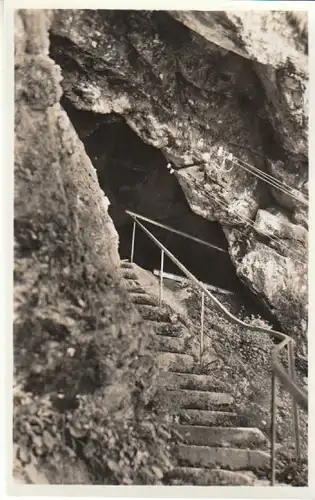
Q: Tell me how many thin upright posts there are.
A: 5